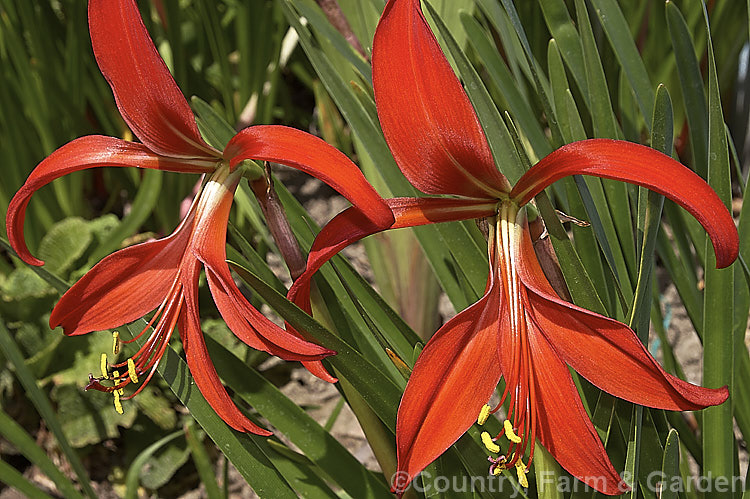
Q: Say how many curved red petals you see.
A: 12